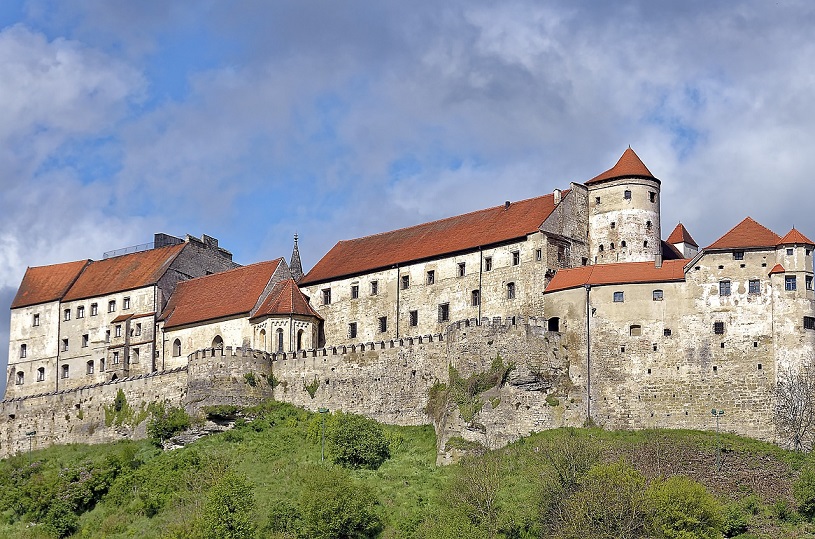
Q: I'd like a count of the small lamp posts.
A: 3